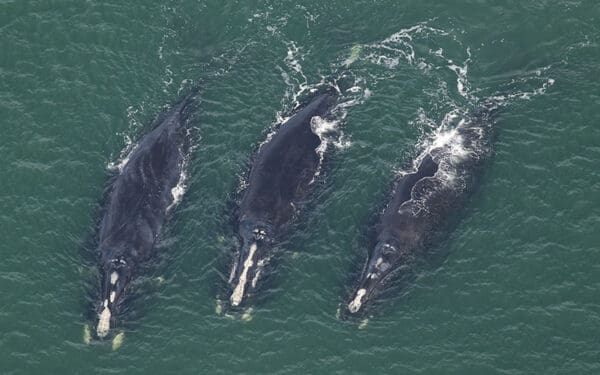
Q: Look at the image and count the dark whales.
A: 3